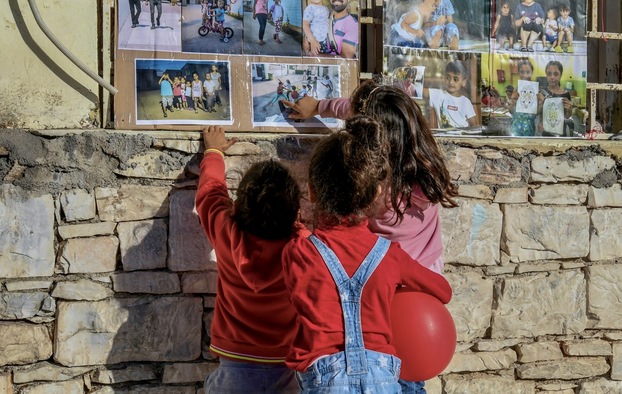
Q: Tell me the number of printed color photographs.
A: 10